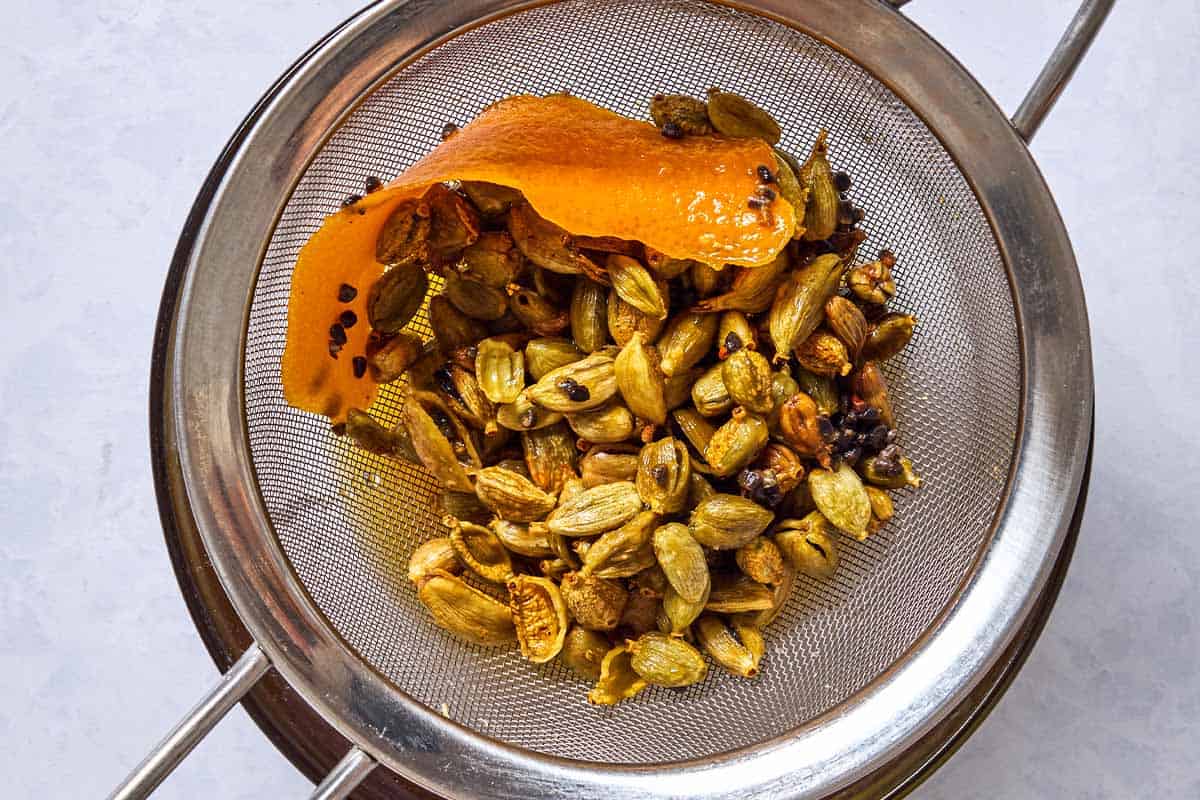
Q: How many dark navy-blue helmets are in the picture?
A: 0